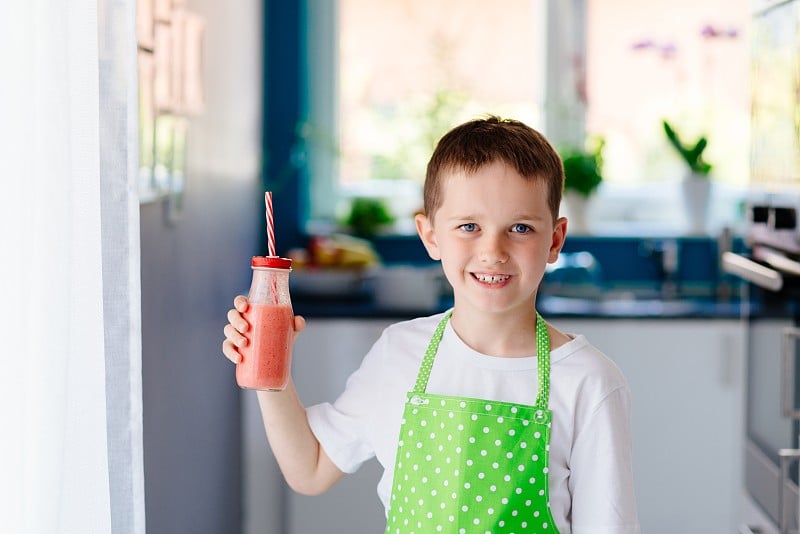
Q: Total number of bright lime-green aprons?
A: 1